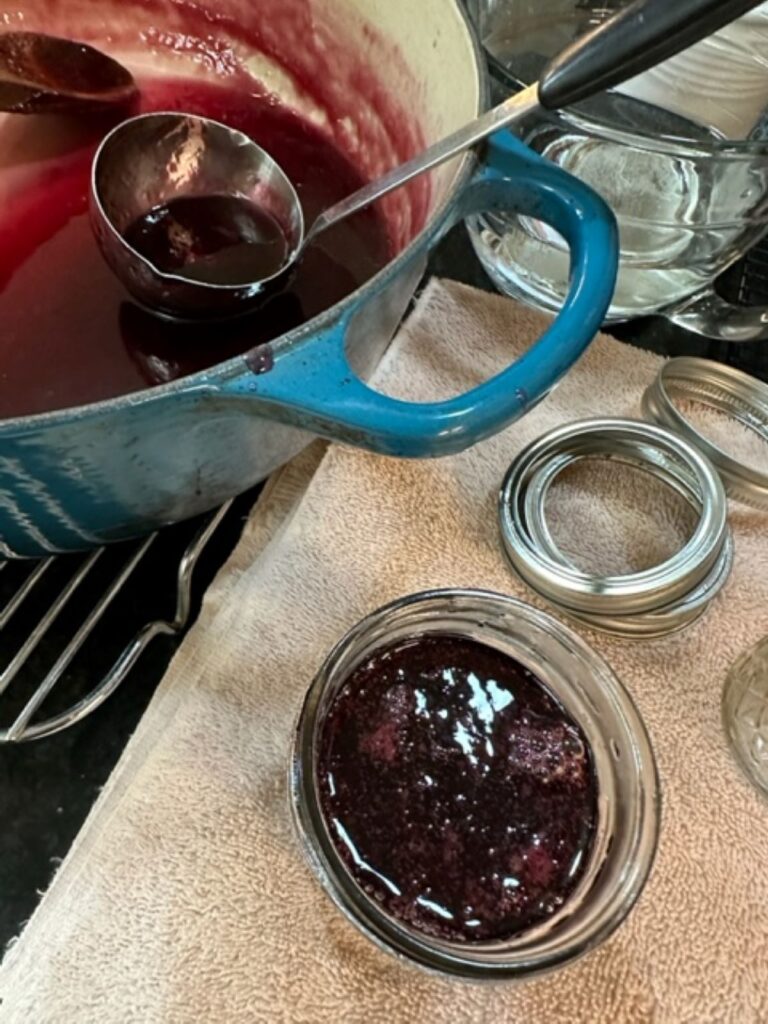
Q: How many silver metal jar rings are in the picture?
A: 3